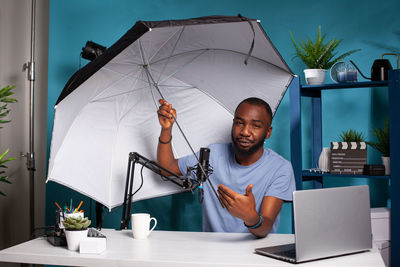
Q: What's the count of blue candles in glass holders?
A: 2